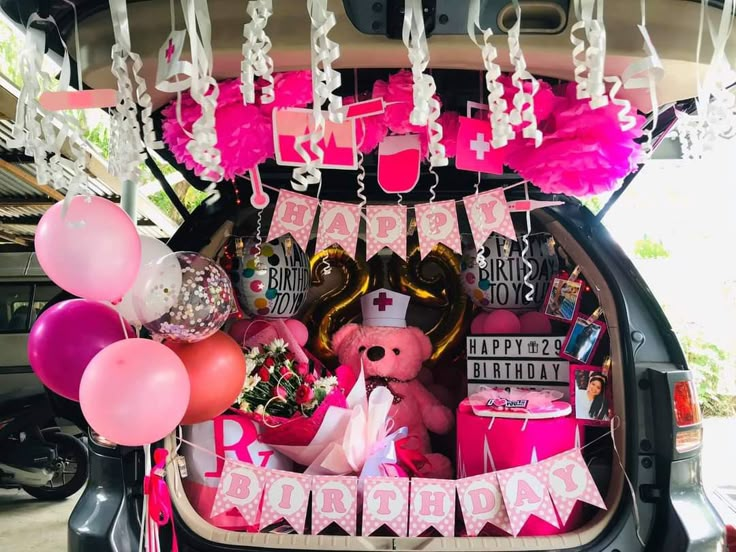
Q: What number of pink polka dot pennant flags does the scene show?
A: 13